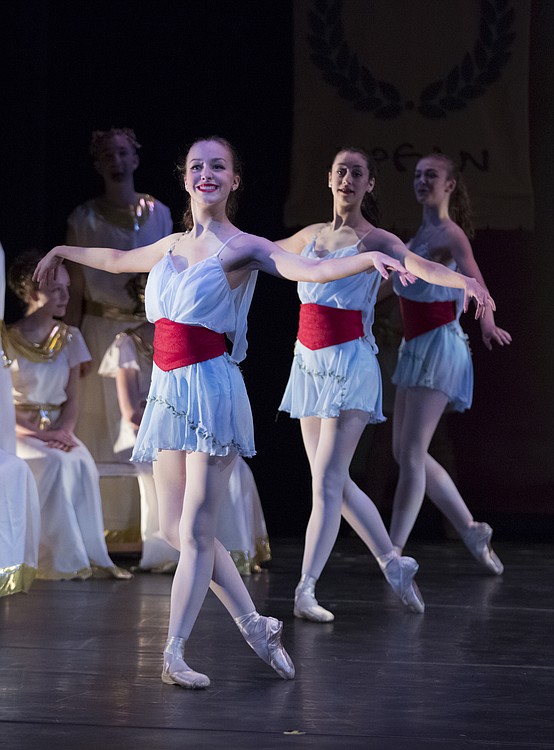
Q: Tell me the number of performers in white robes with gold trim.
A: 4